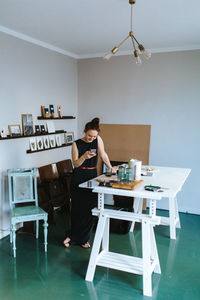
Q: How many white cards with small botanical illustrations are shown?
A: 5